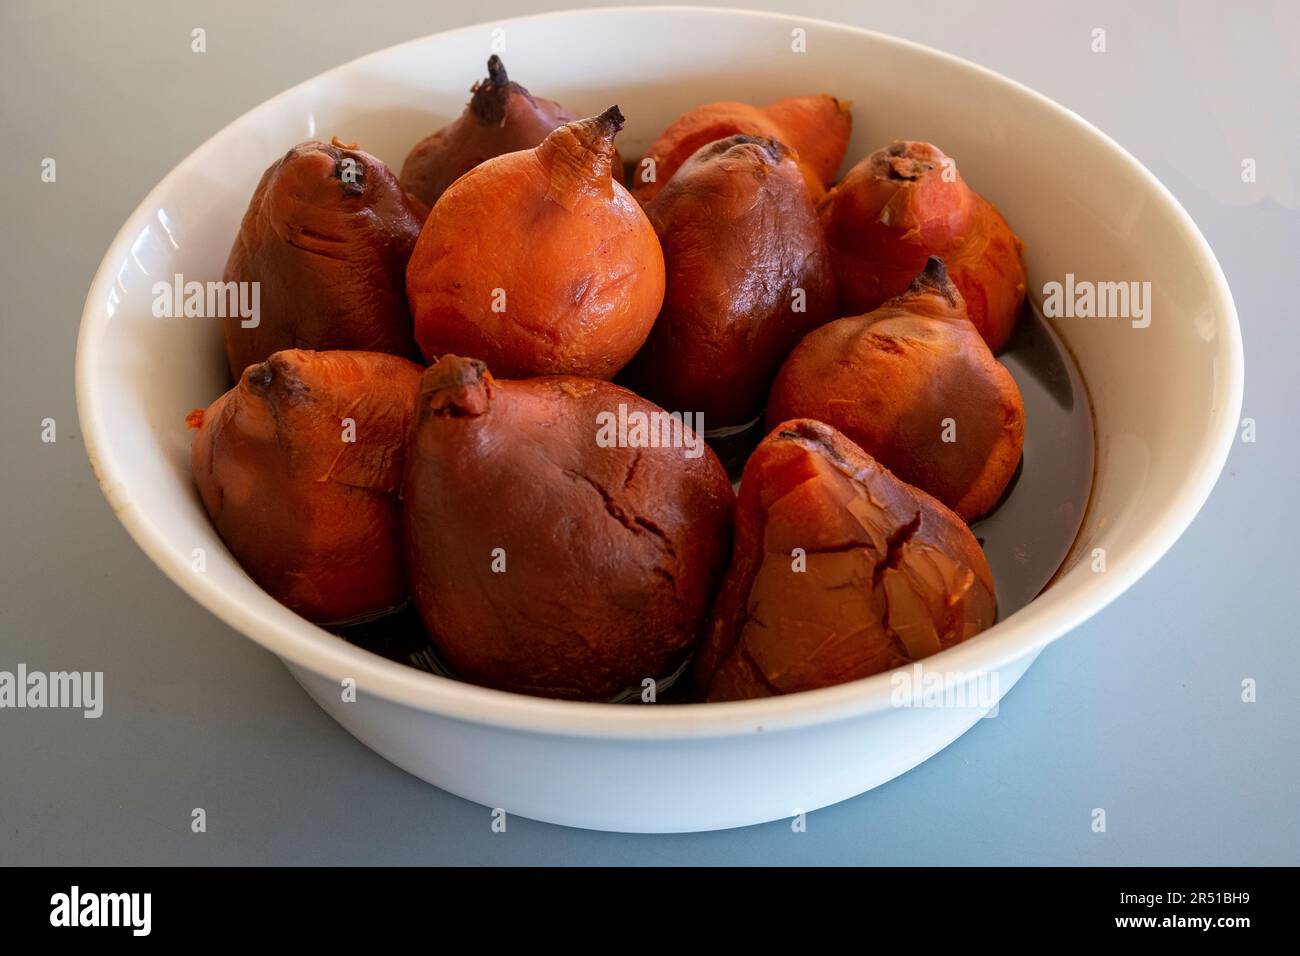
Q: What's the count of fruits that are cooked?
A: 10